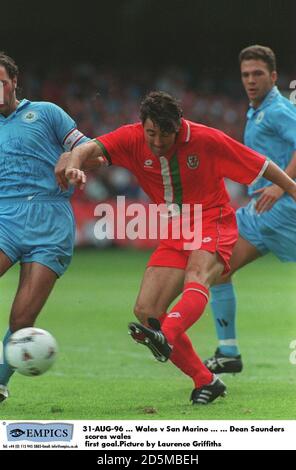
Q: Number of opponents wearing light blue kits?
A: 2